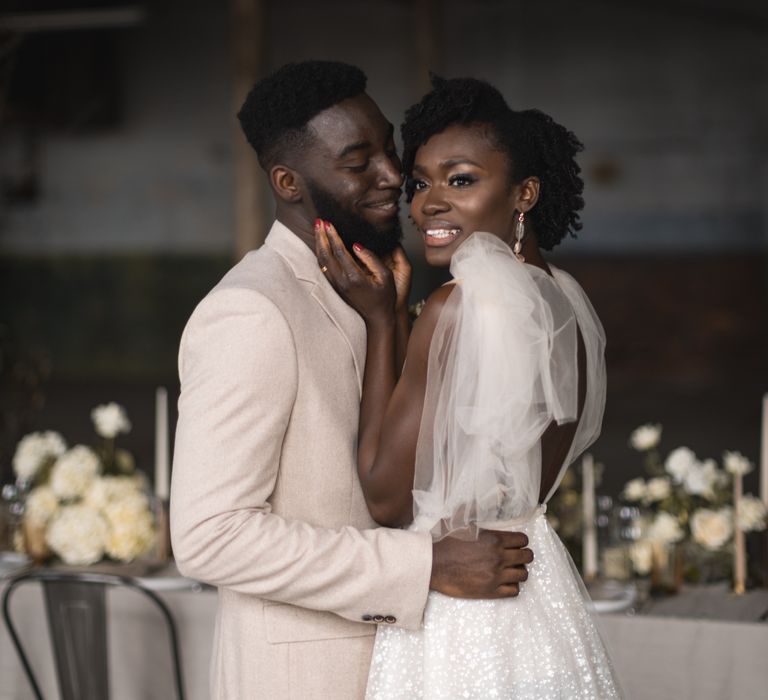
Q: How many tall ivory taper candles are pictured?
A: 4